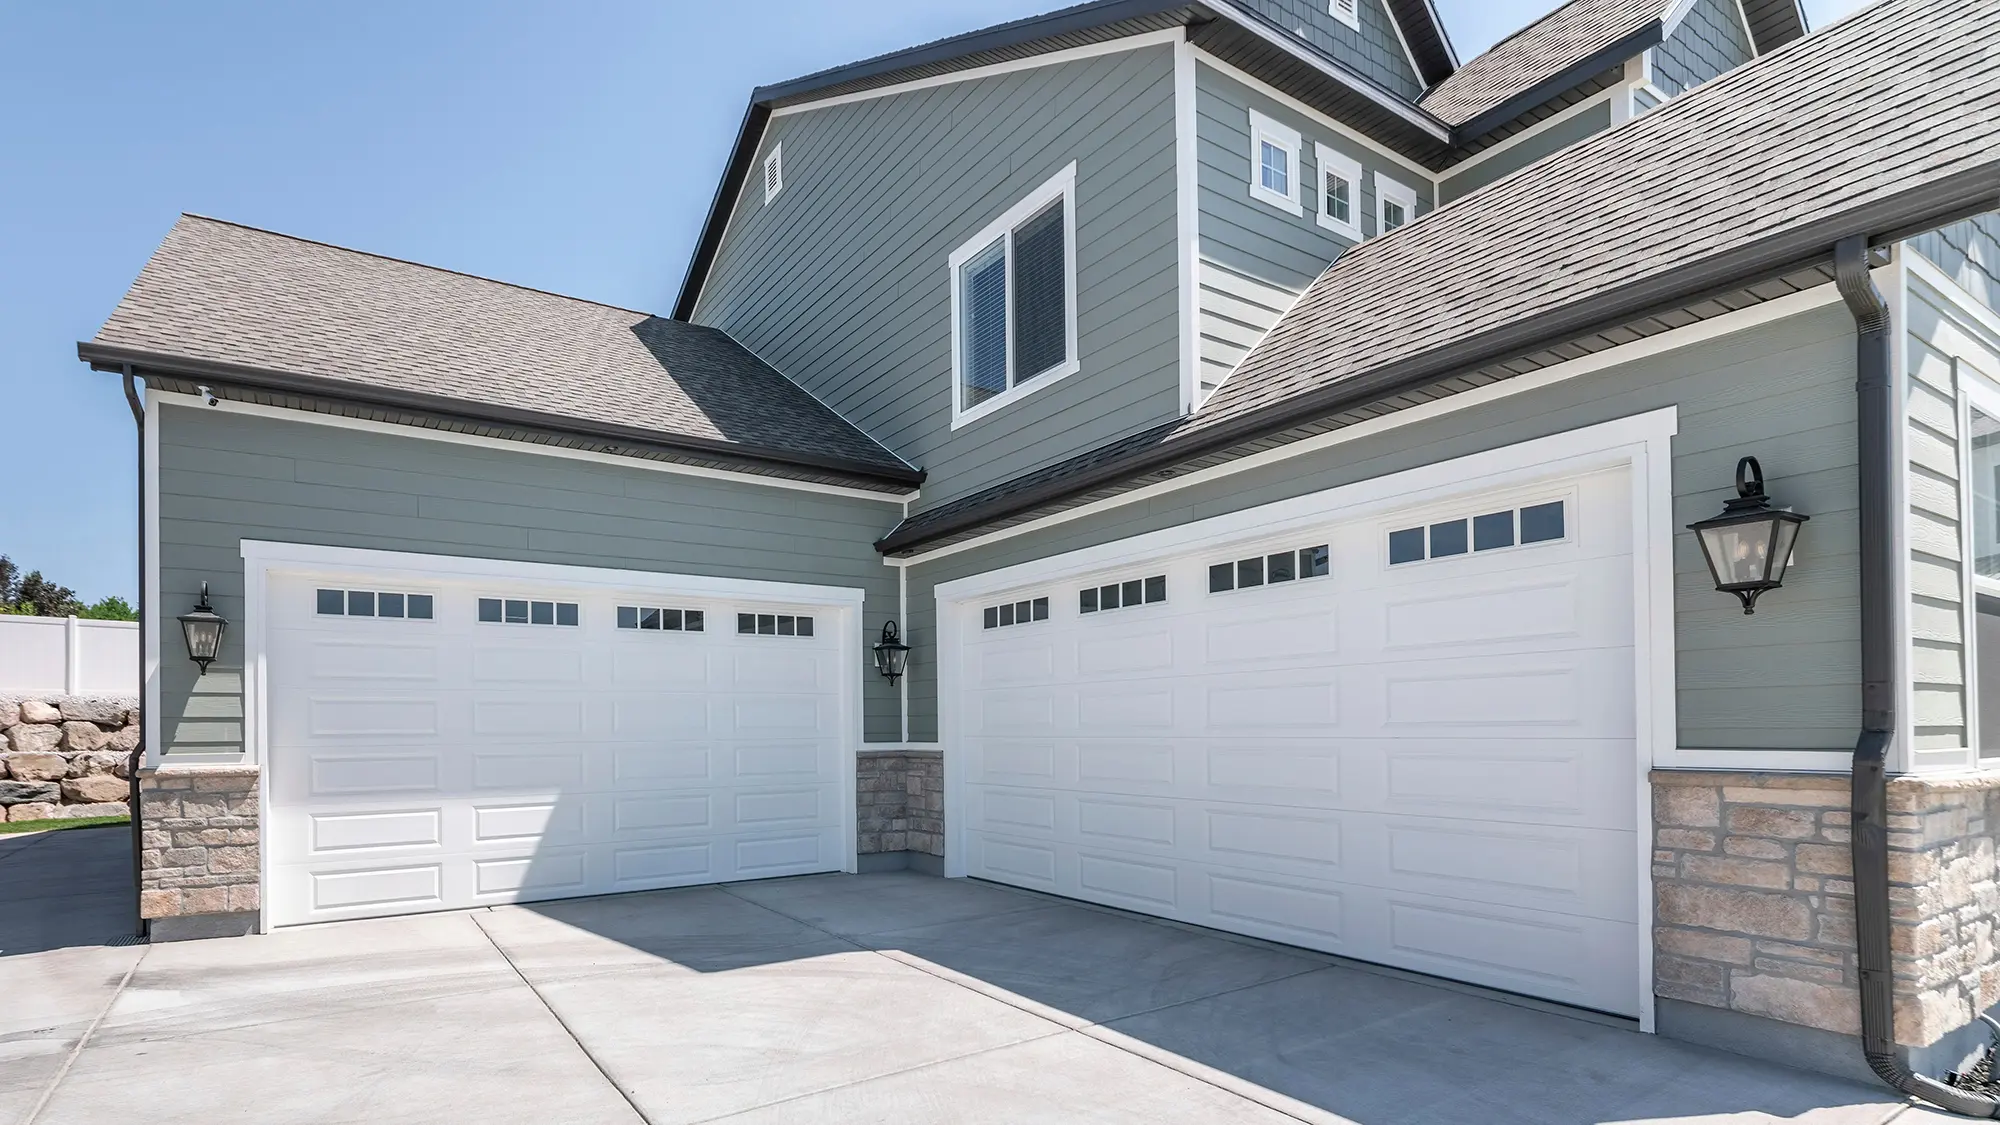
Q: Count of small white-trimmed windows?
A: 3